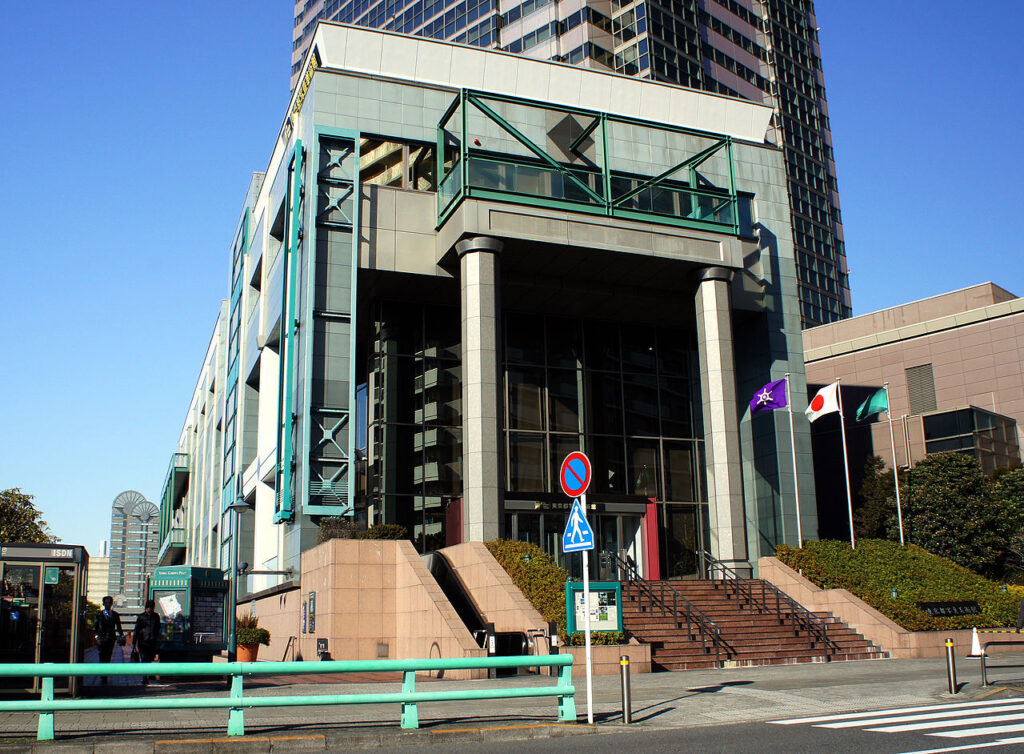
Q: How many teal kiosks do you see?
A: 1